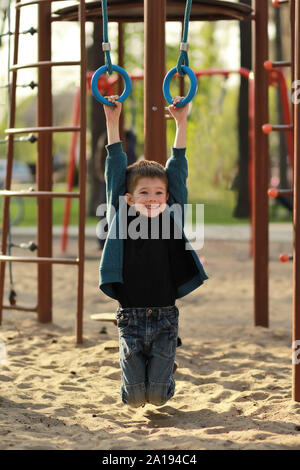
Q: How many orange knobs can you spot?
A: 5